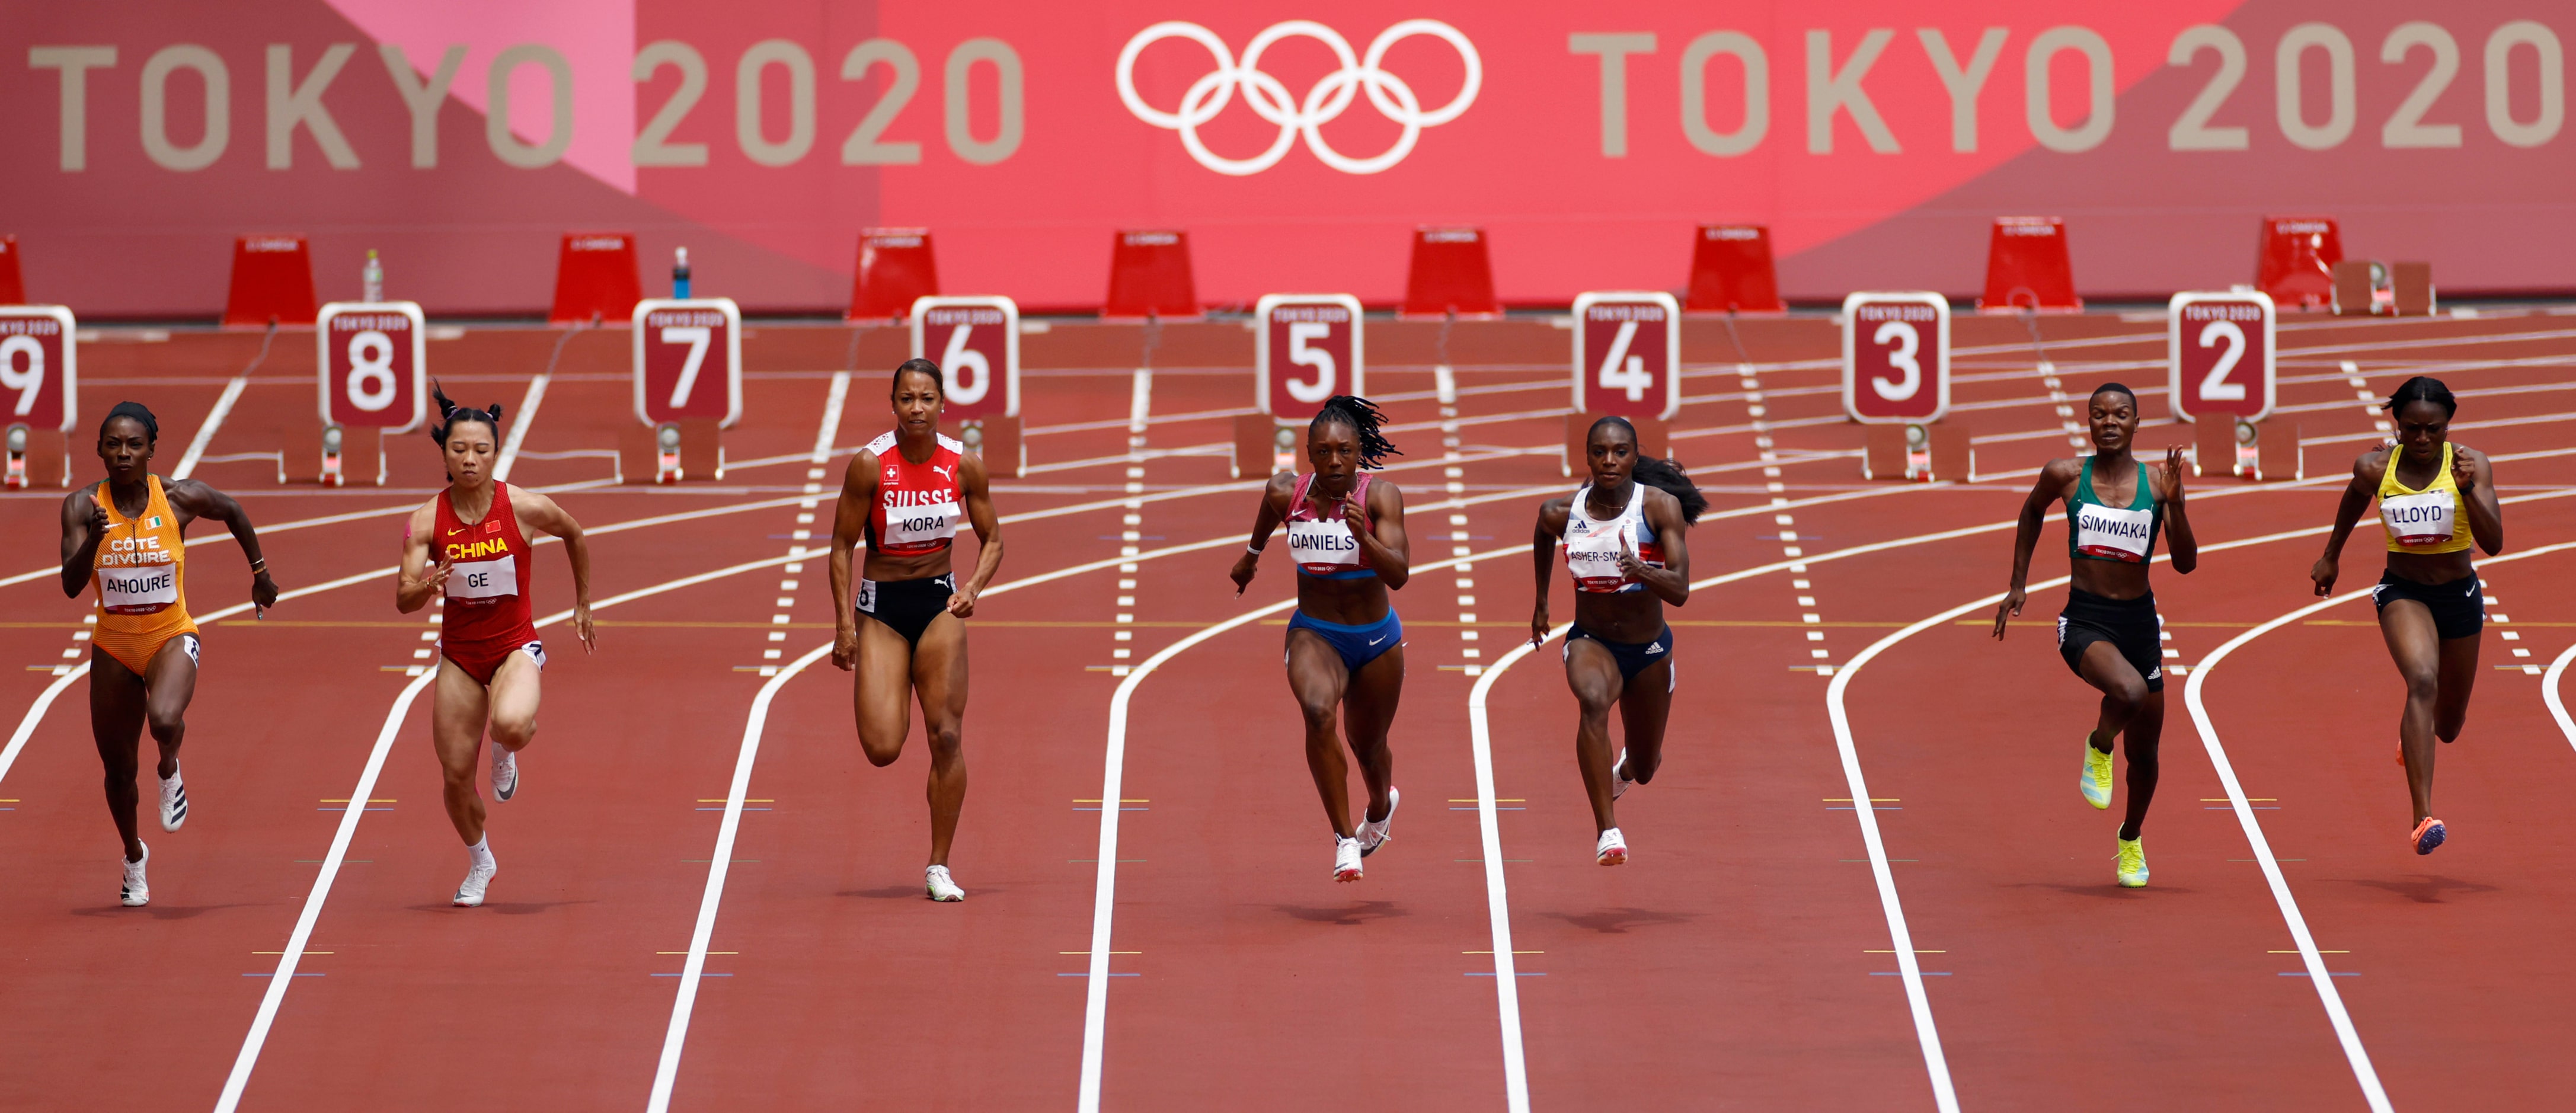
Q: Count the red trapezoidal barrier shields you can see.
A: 9